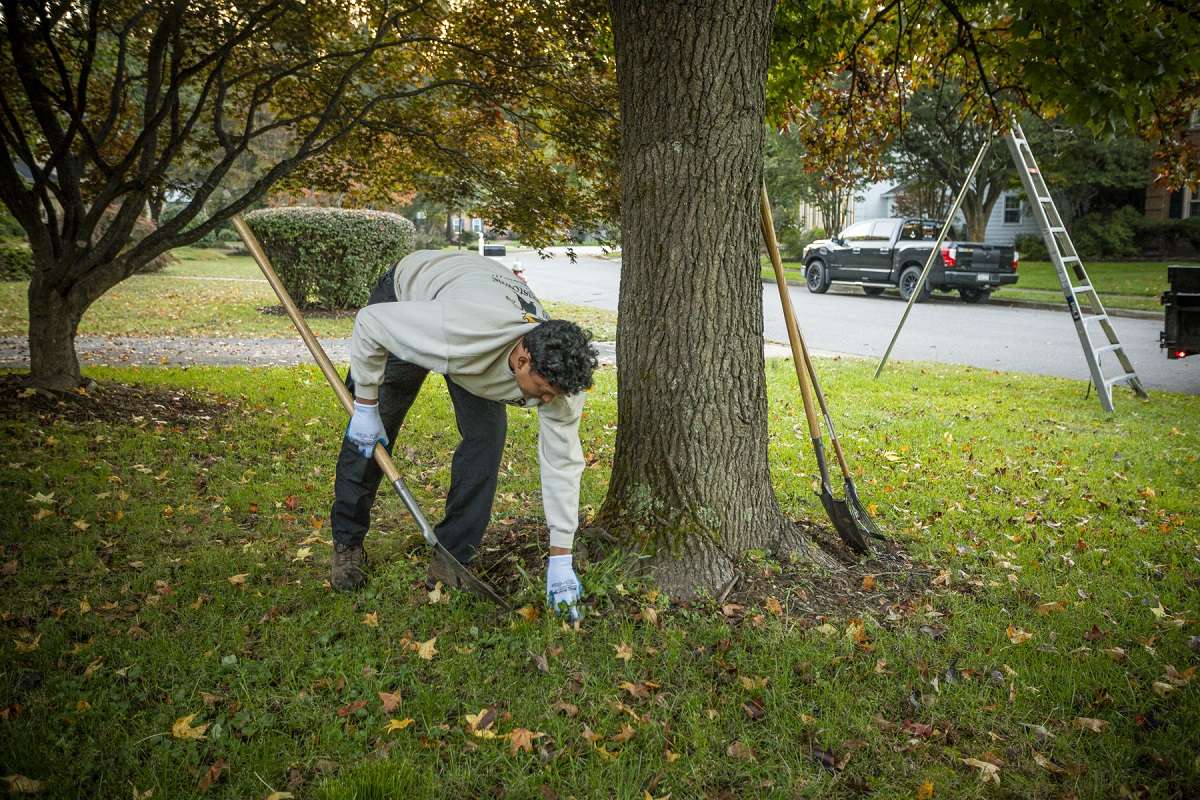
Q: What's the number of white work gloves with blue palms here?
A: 2